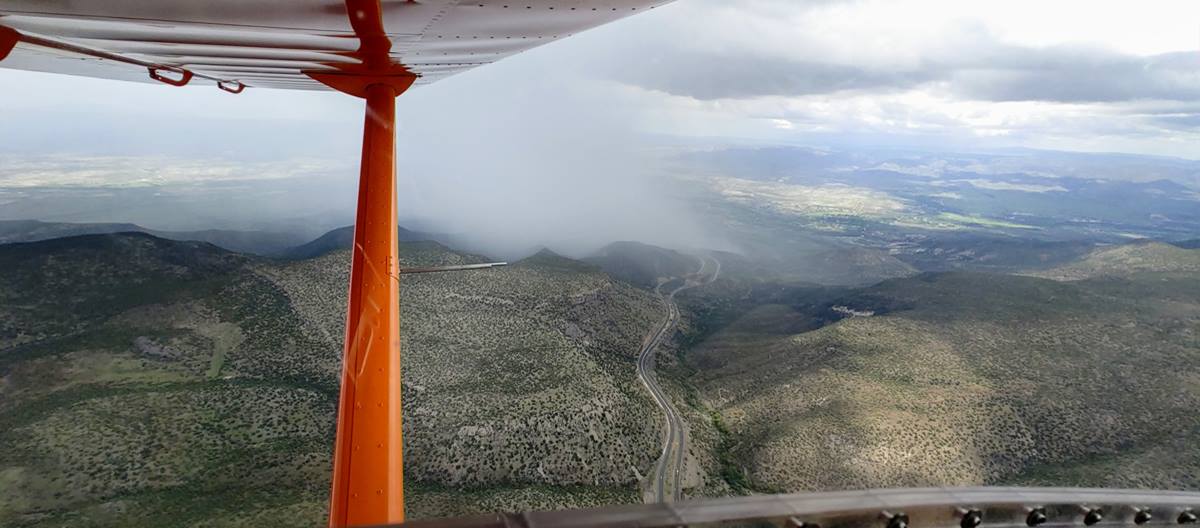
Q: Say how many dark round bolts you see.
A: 7